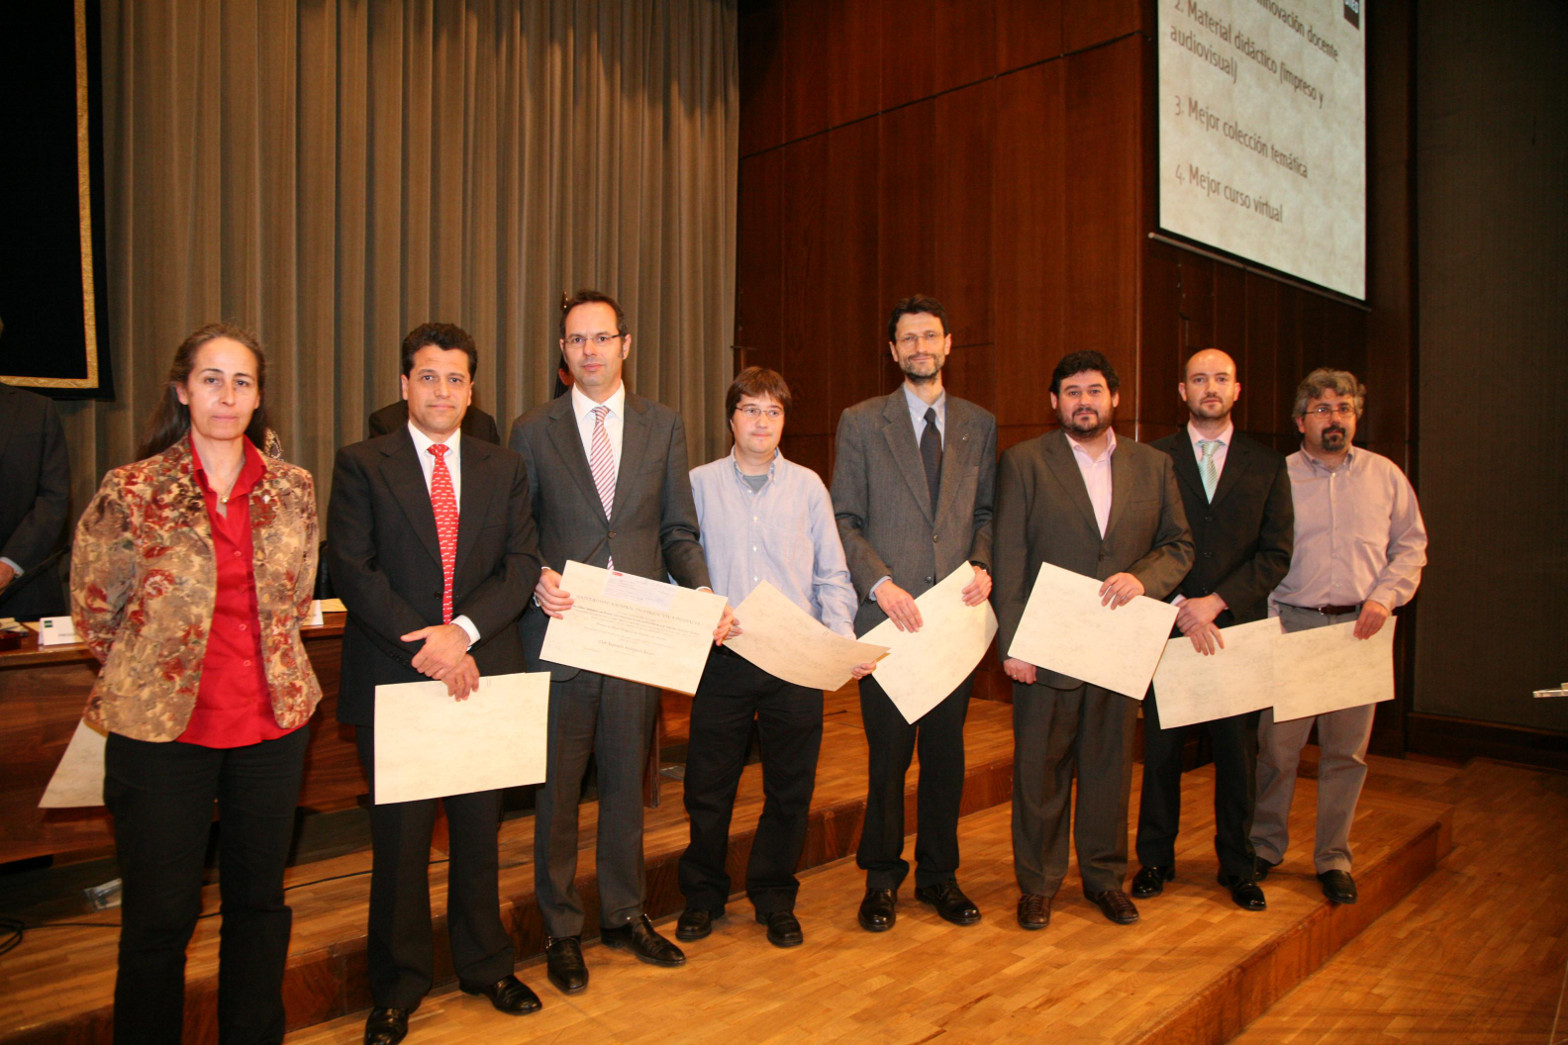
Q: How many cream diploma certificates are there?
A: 8